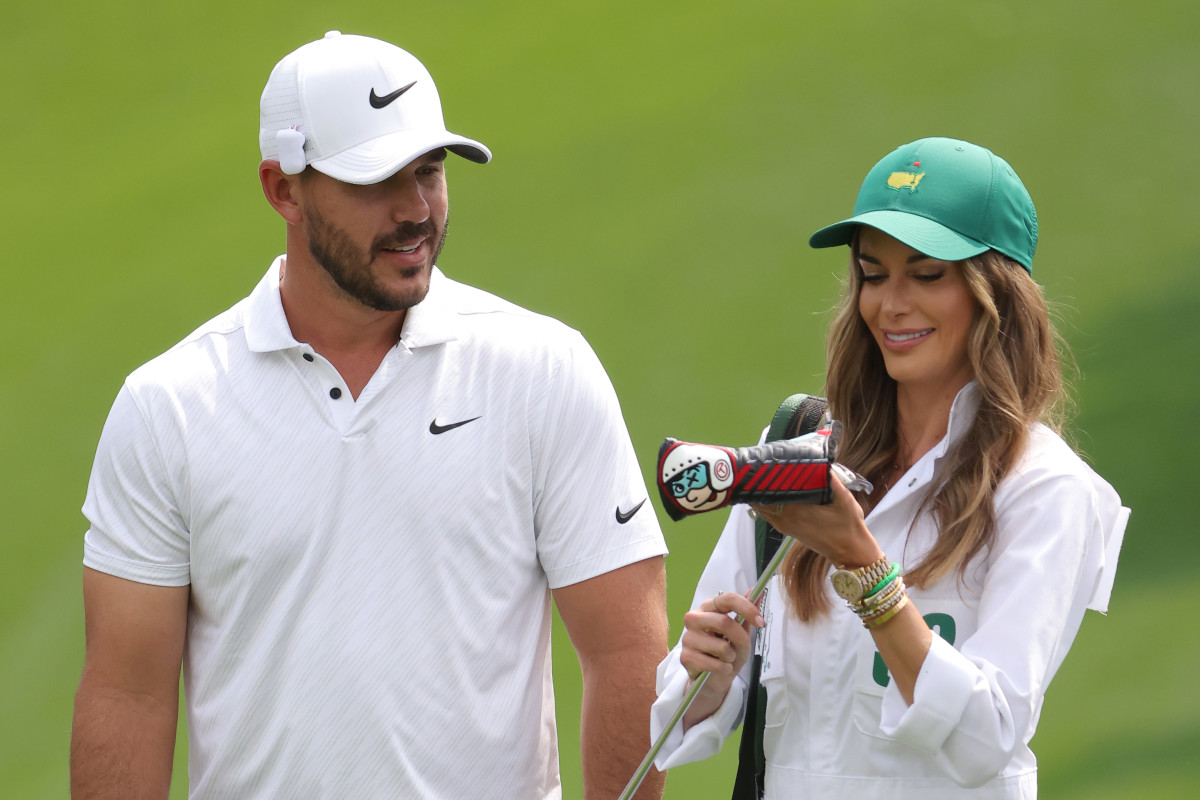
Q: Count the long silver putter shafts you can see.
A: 1